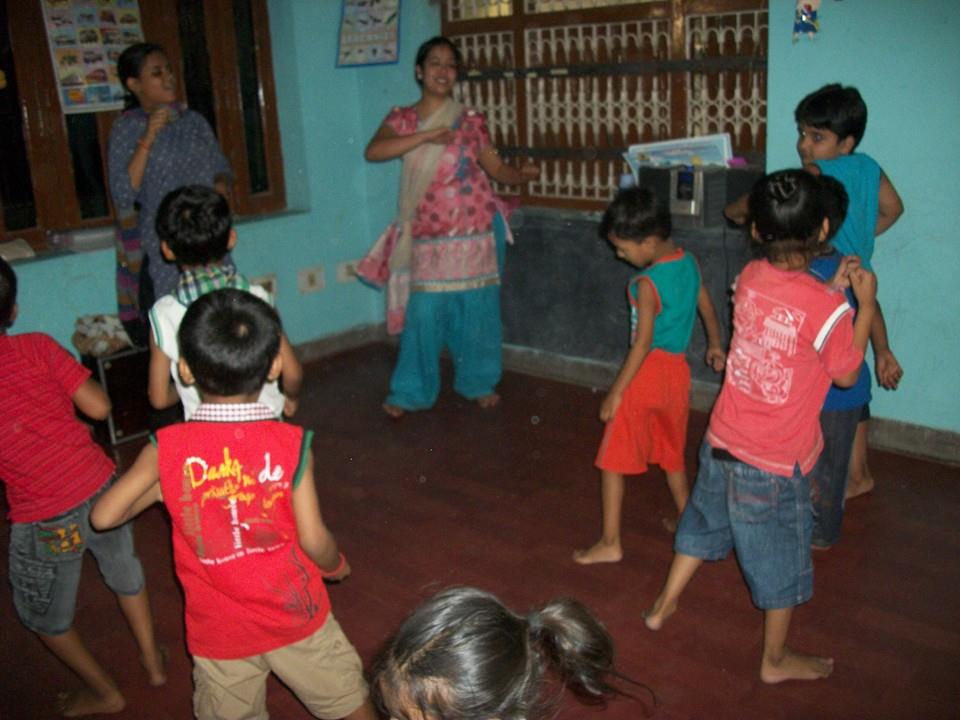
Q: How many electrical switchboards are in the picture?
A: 3